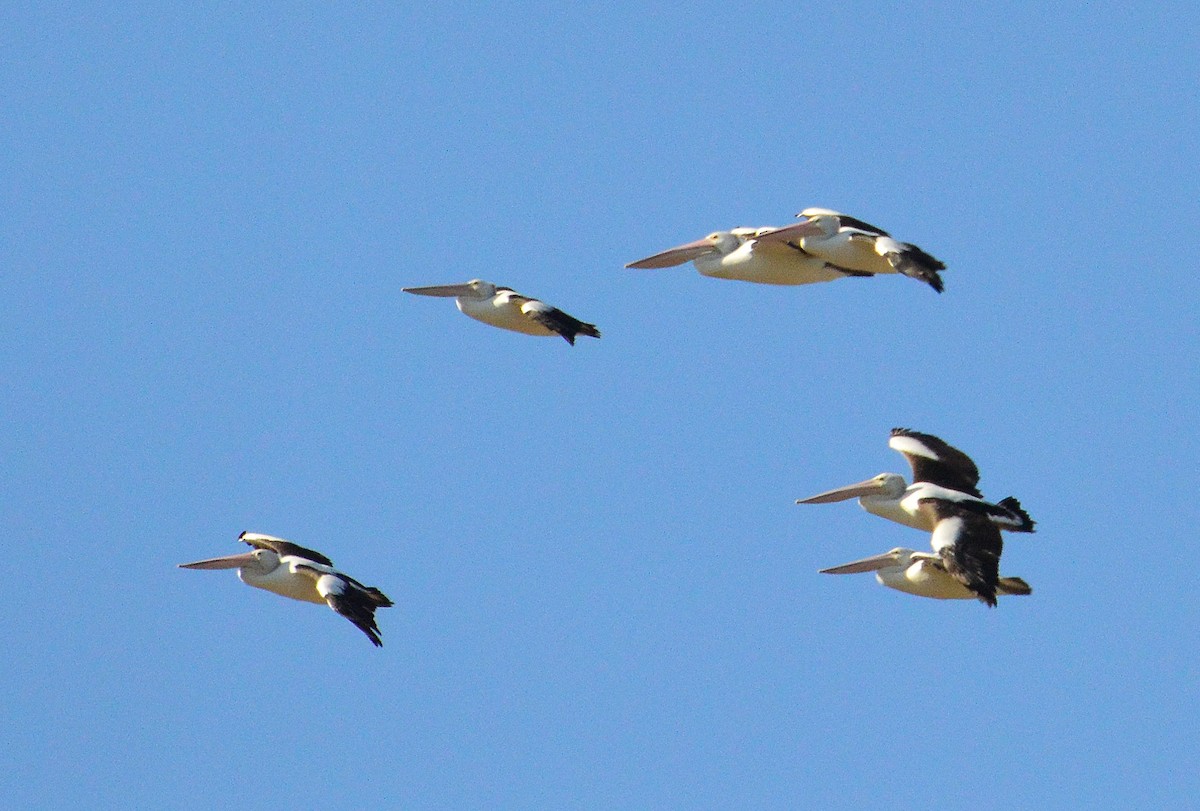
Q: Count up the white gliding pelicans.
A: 6